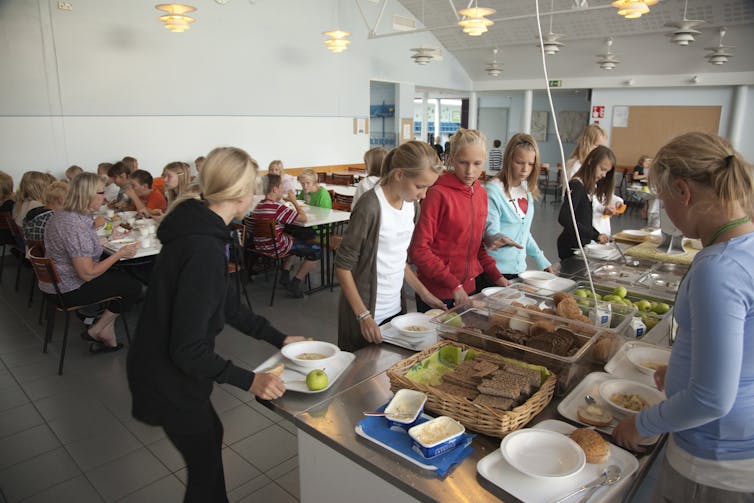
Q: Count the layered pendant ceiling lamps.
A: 10